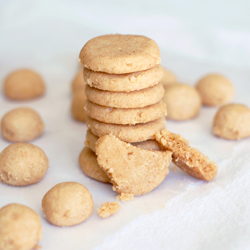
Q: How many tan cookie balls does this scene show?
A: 11